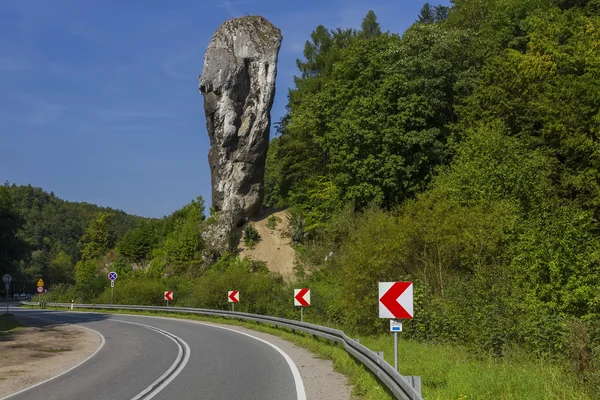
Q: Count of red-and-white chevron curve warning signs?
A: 4